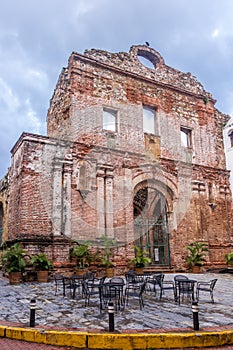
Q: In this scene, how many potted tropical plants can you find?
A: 7